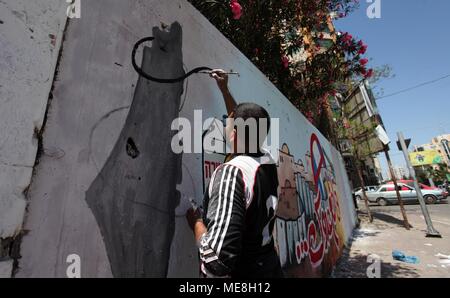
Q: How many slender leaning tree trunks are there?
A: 2